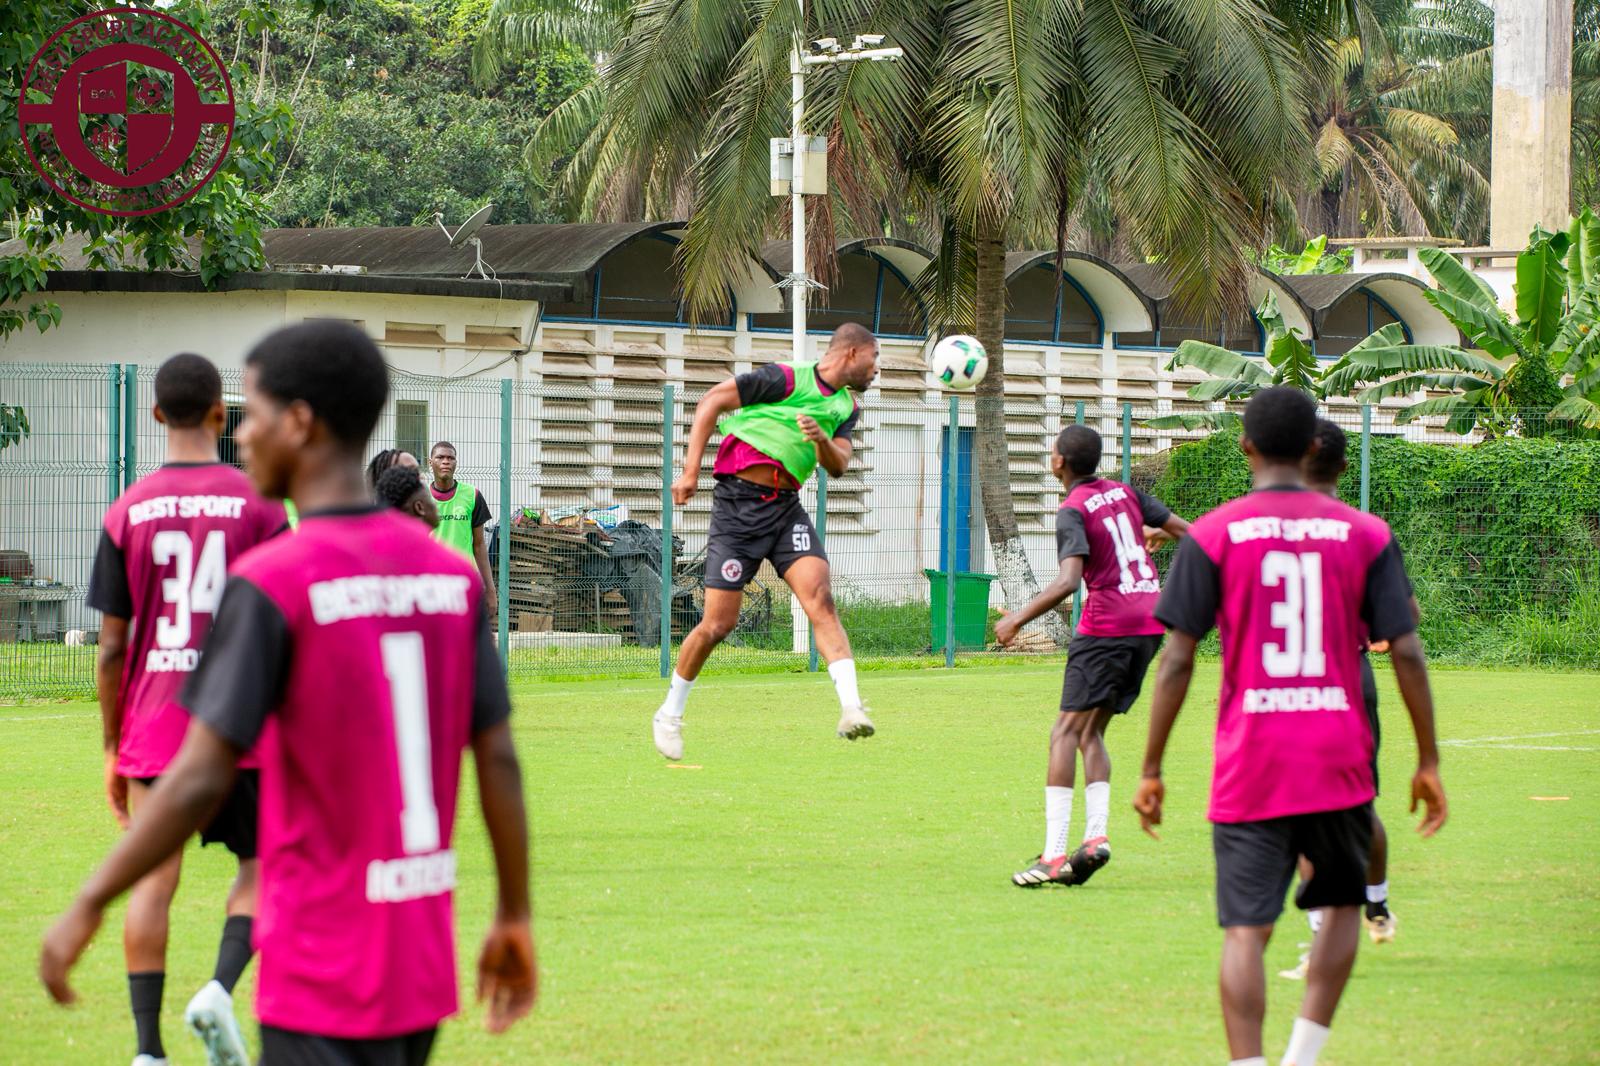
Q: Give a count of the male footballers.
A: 9